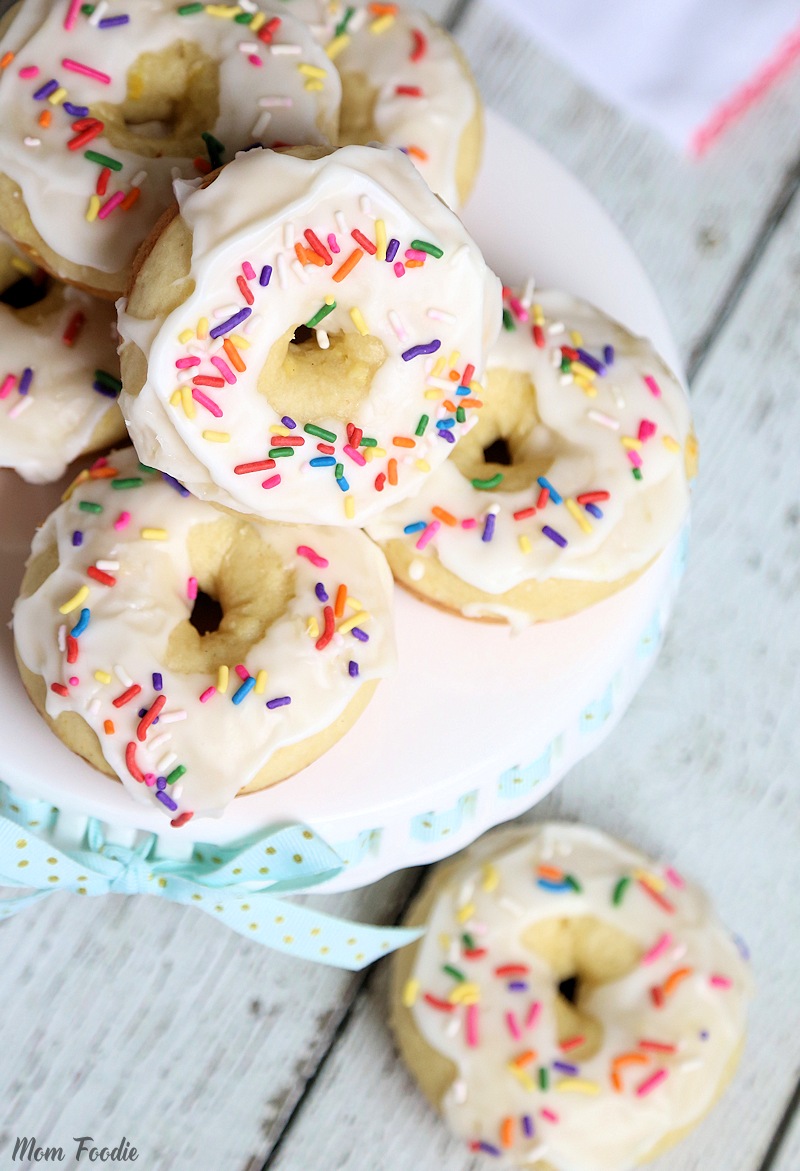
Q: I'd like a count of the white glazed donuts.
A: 7